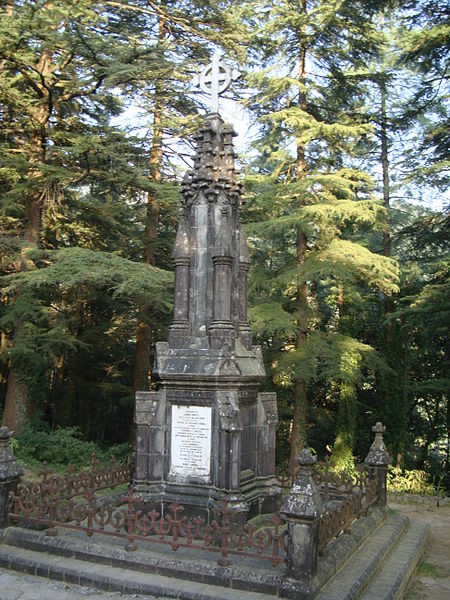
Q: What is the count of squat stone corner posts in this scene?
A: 3